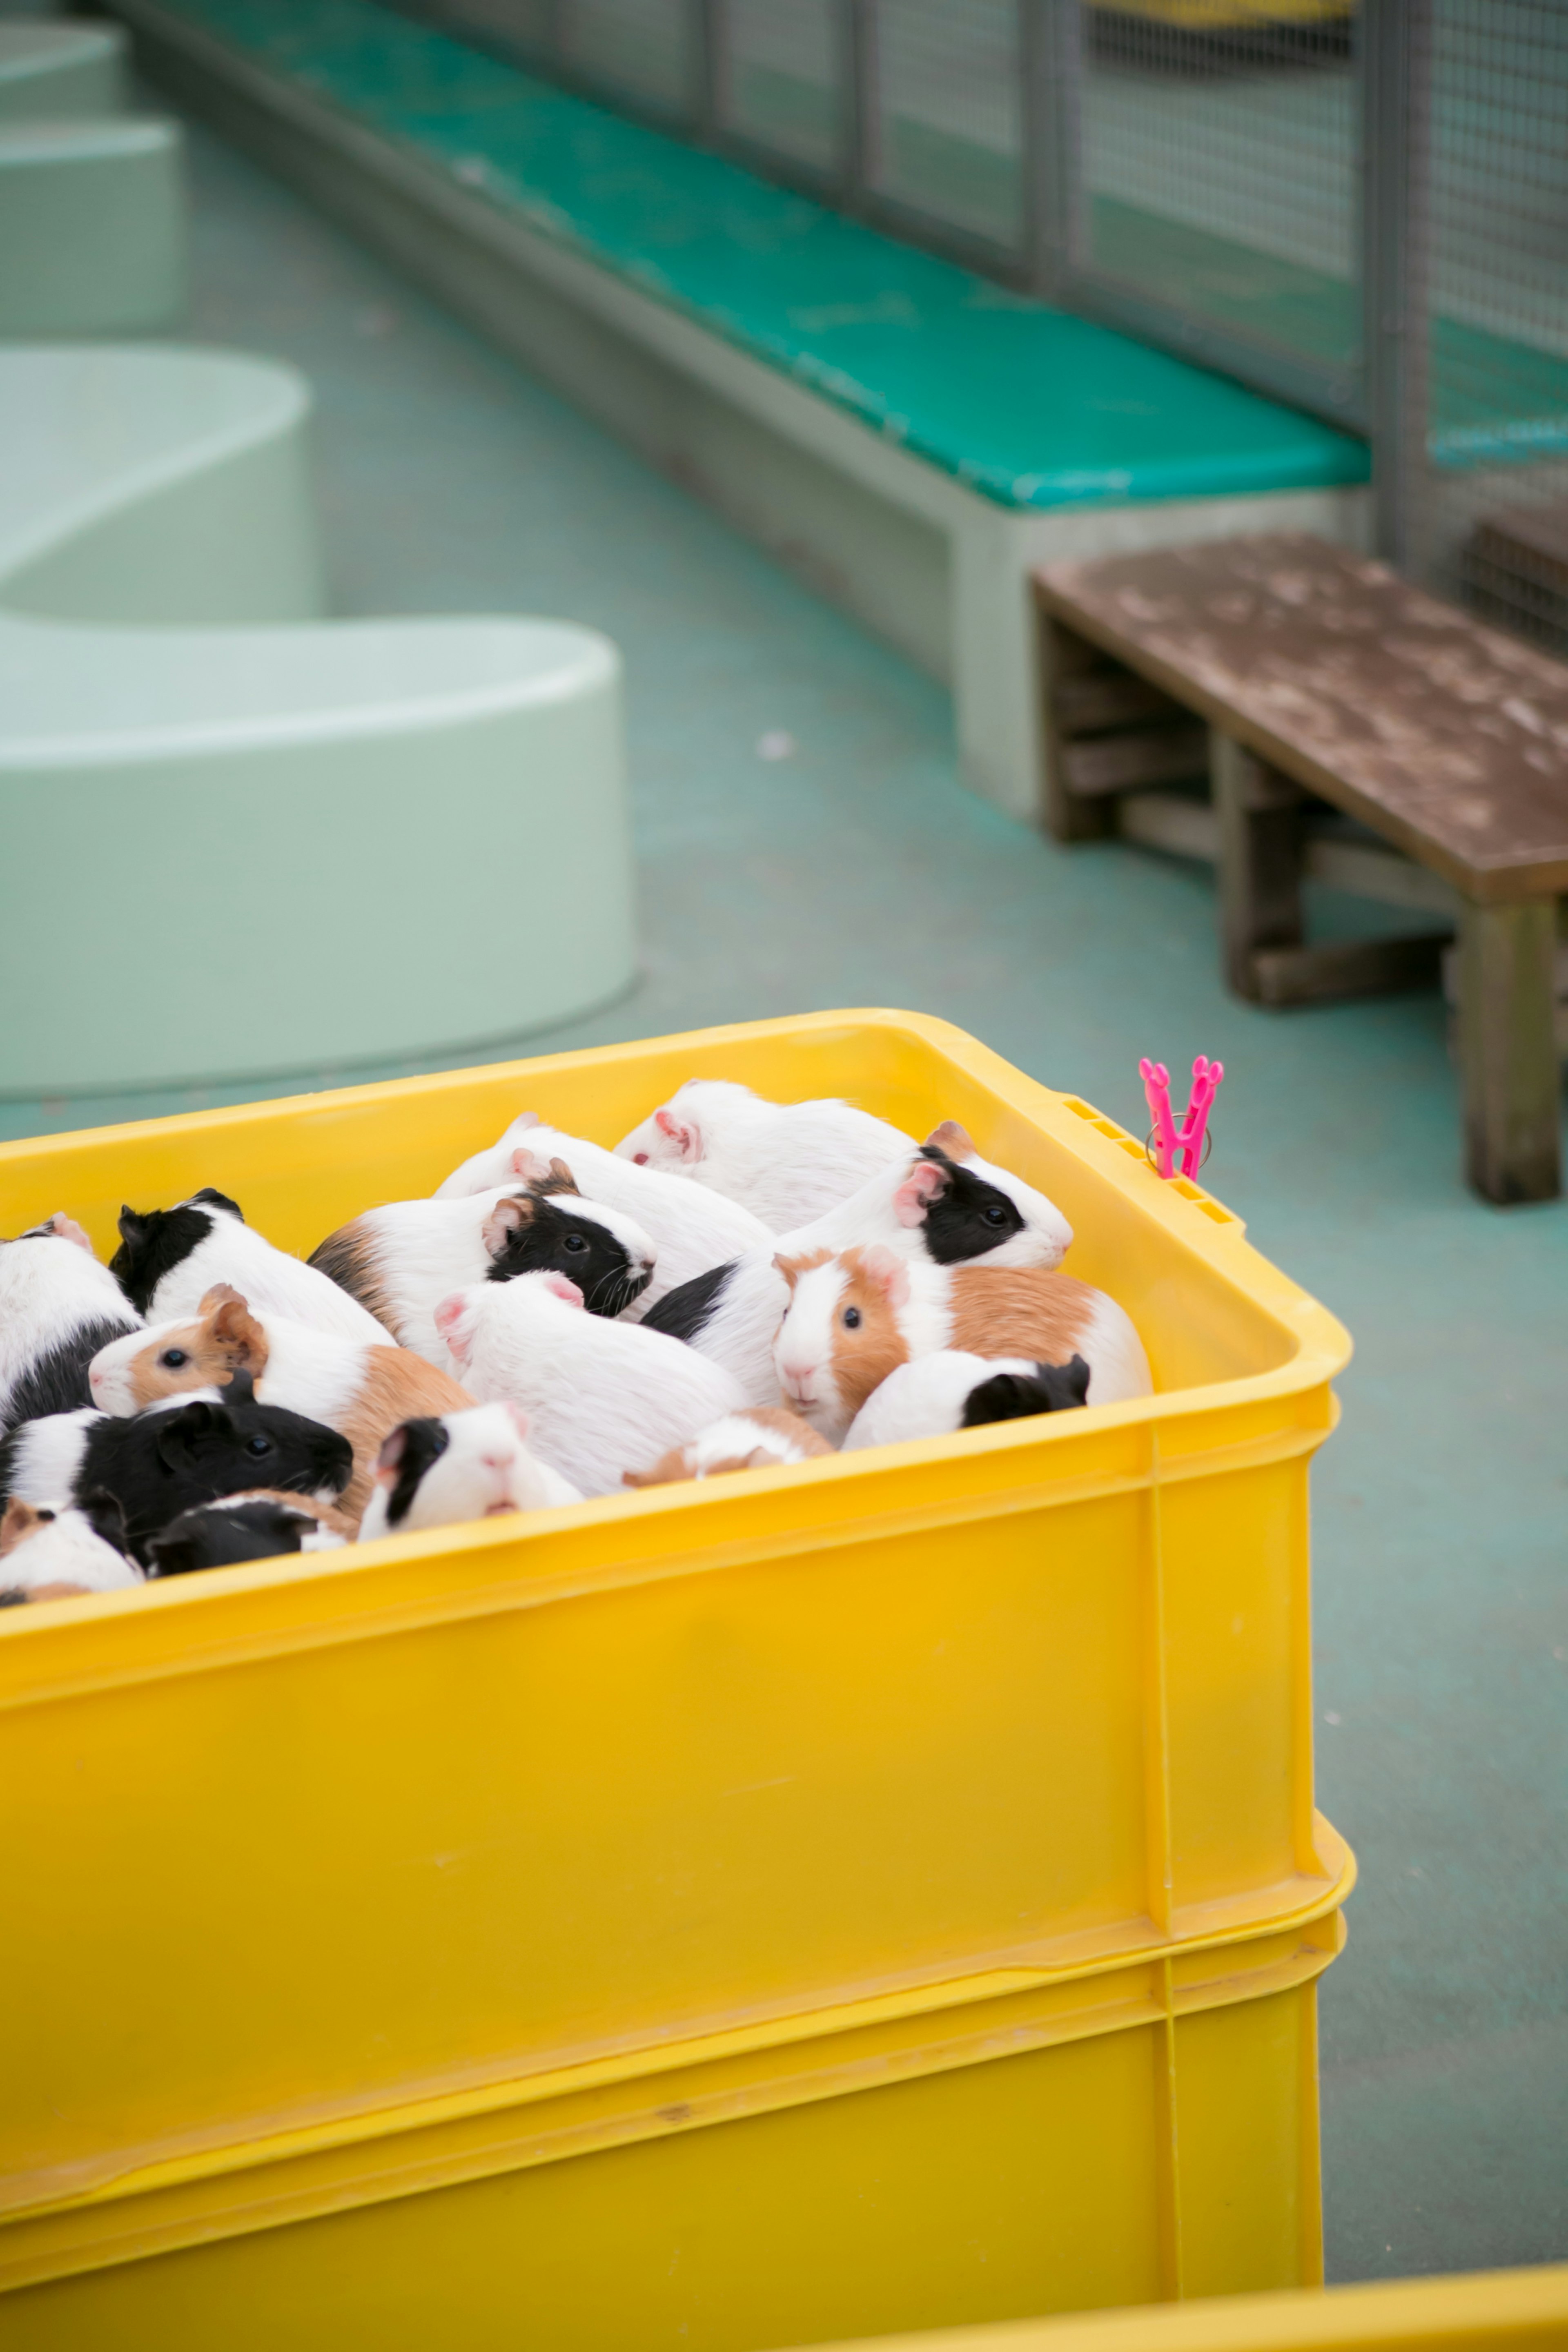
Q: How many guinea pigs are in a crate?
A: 15